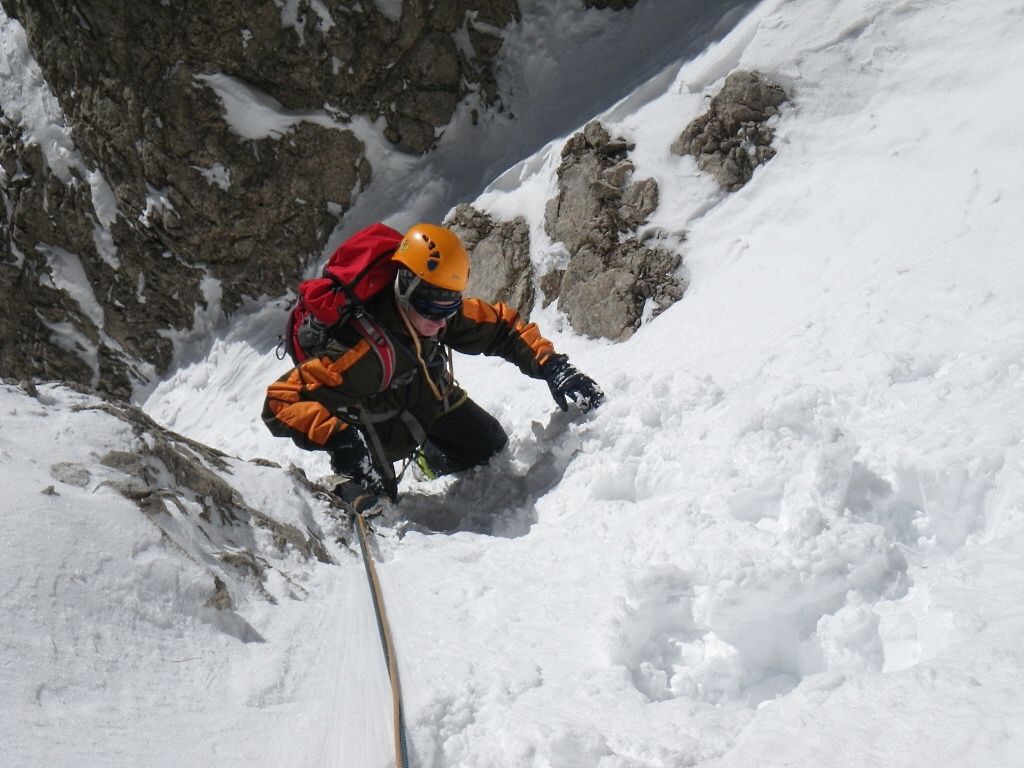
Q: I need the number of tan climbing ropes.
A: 1